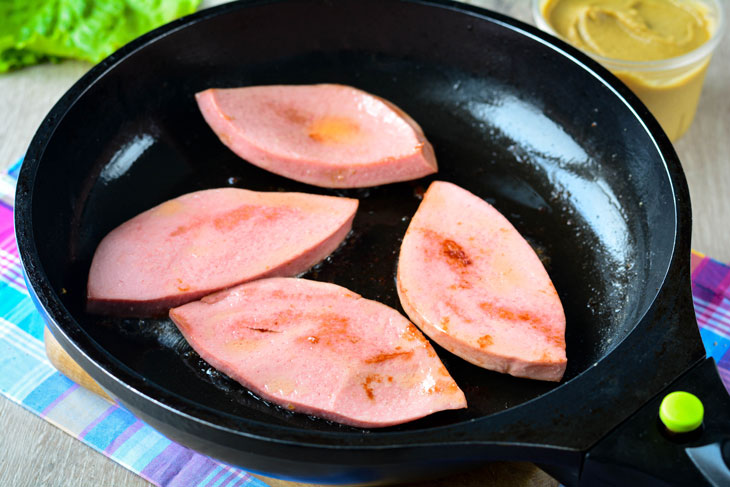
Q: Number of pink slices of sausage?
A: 4